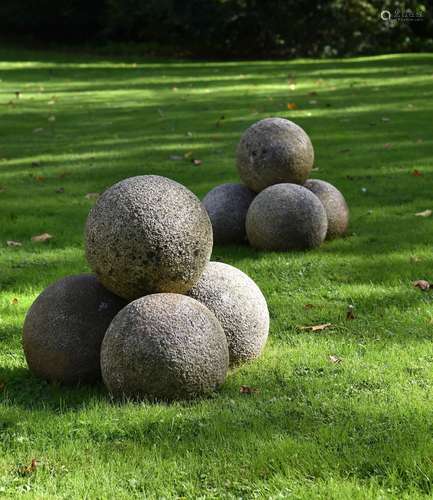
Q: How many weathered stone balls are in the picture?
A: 8